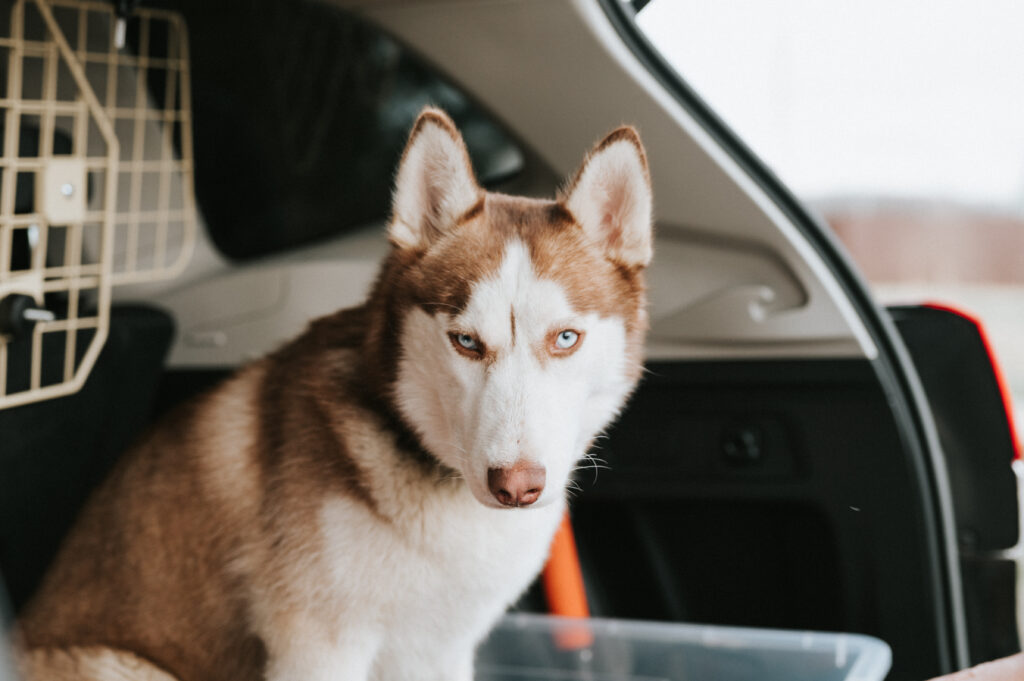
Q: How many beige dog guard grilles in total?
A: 2